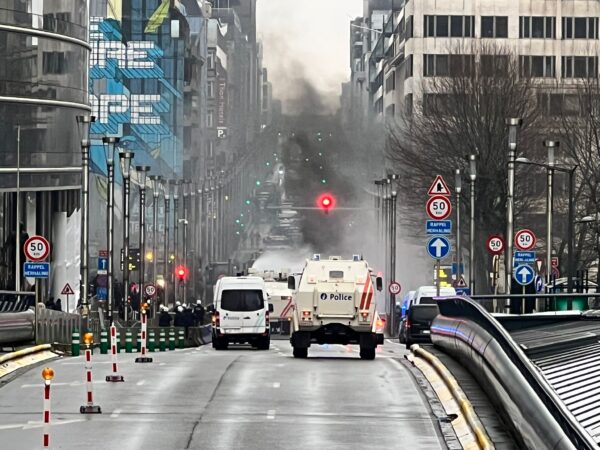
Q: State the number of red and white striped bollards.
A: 4